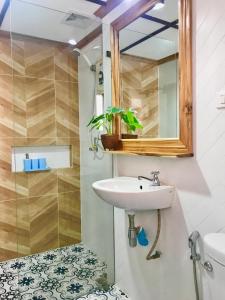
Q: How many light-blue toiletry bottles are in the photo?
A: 3